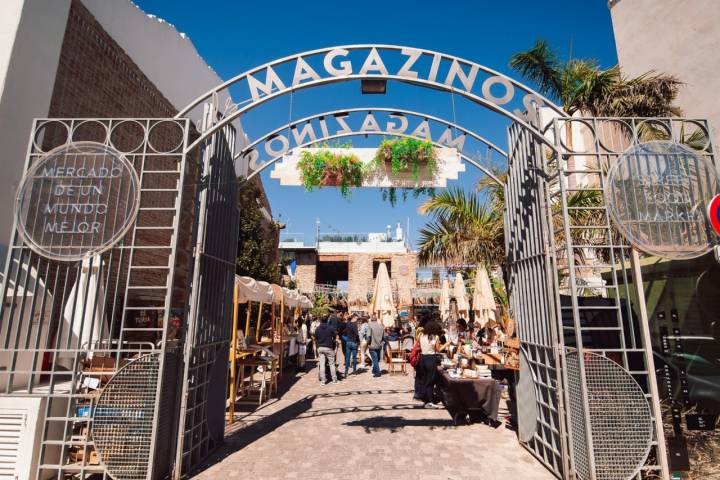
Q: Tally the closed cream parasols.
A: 4